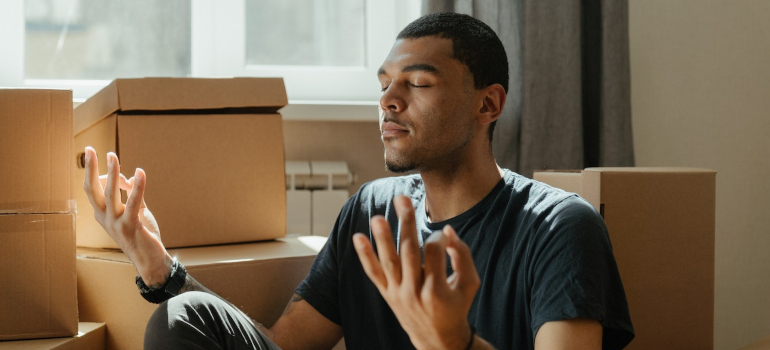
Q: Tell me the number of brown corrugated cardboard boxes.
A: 7